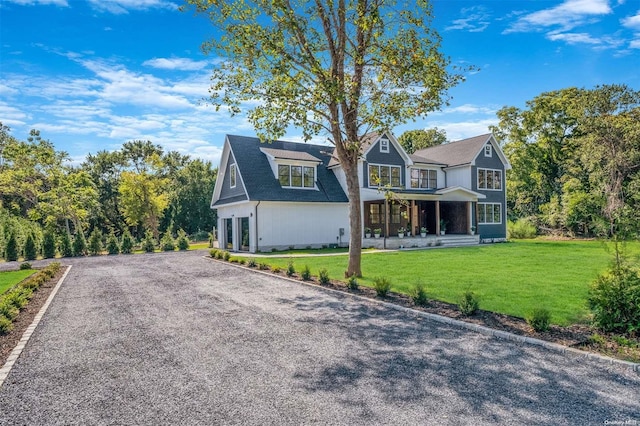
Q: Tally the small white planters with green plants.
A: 7